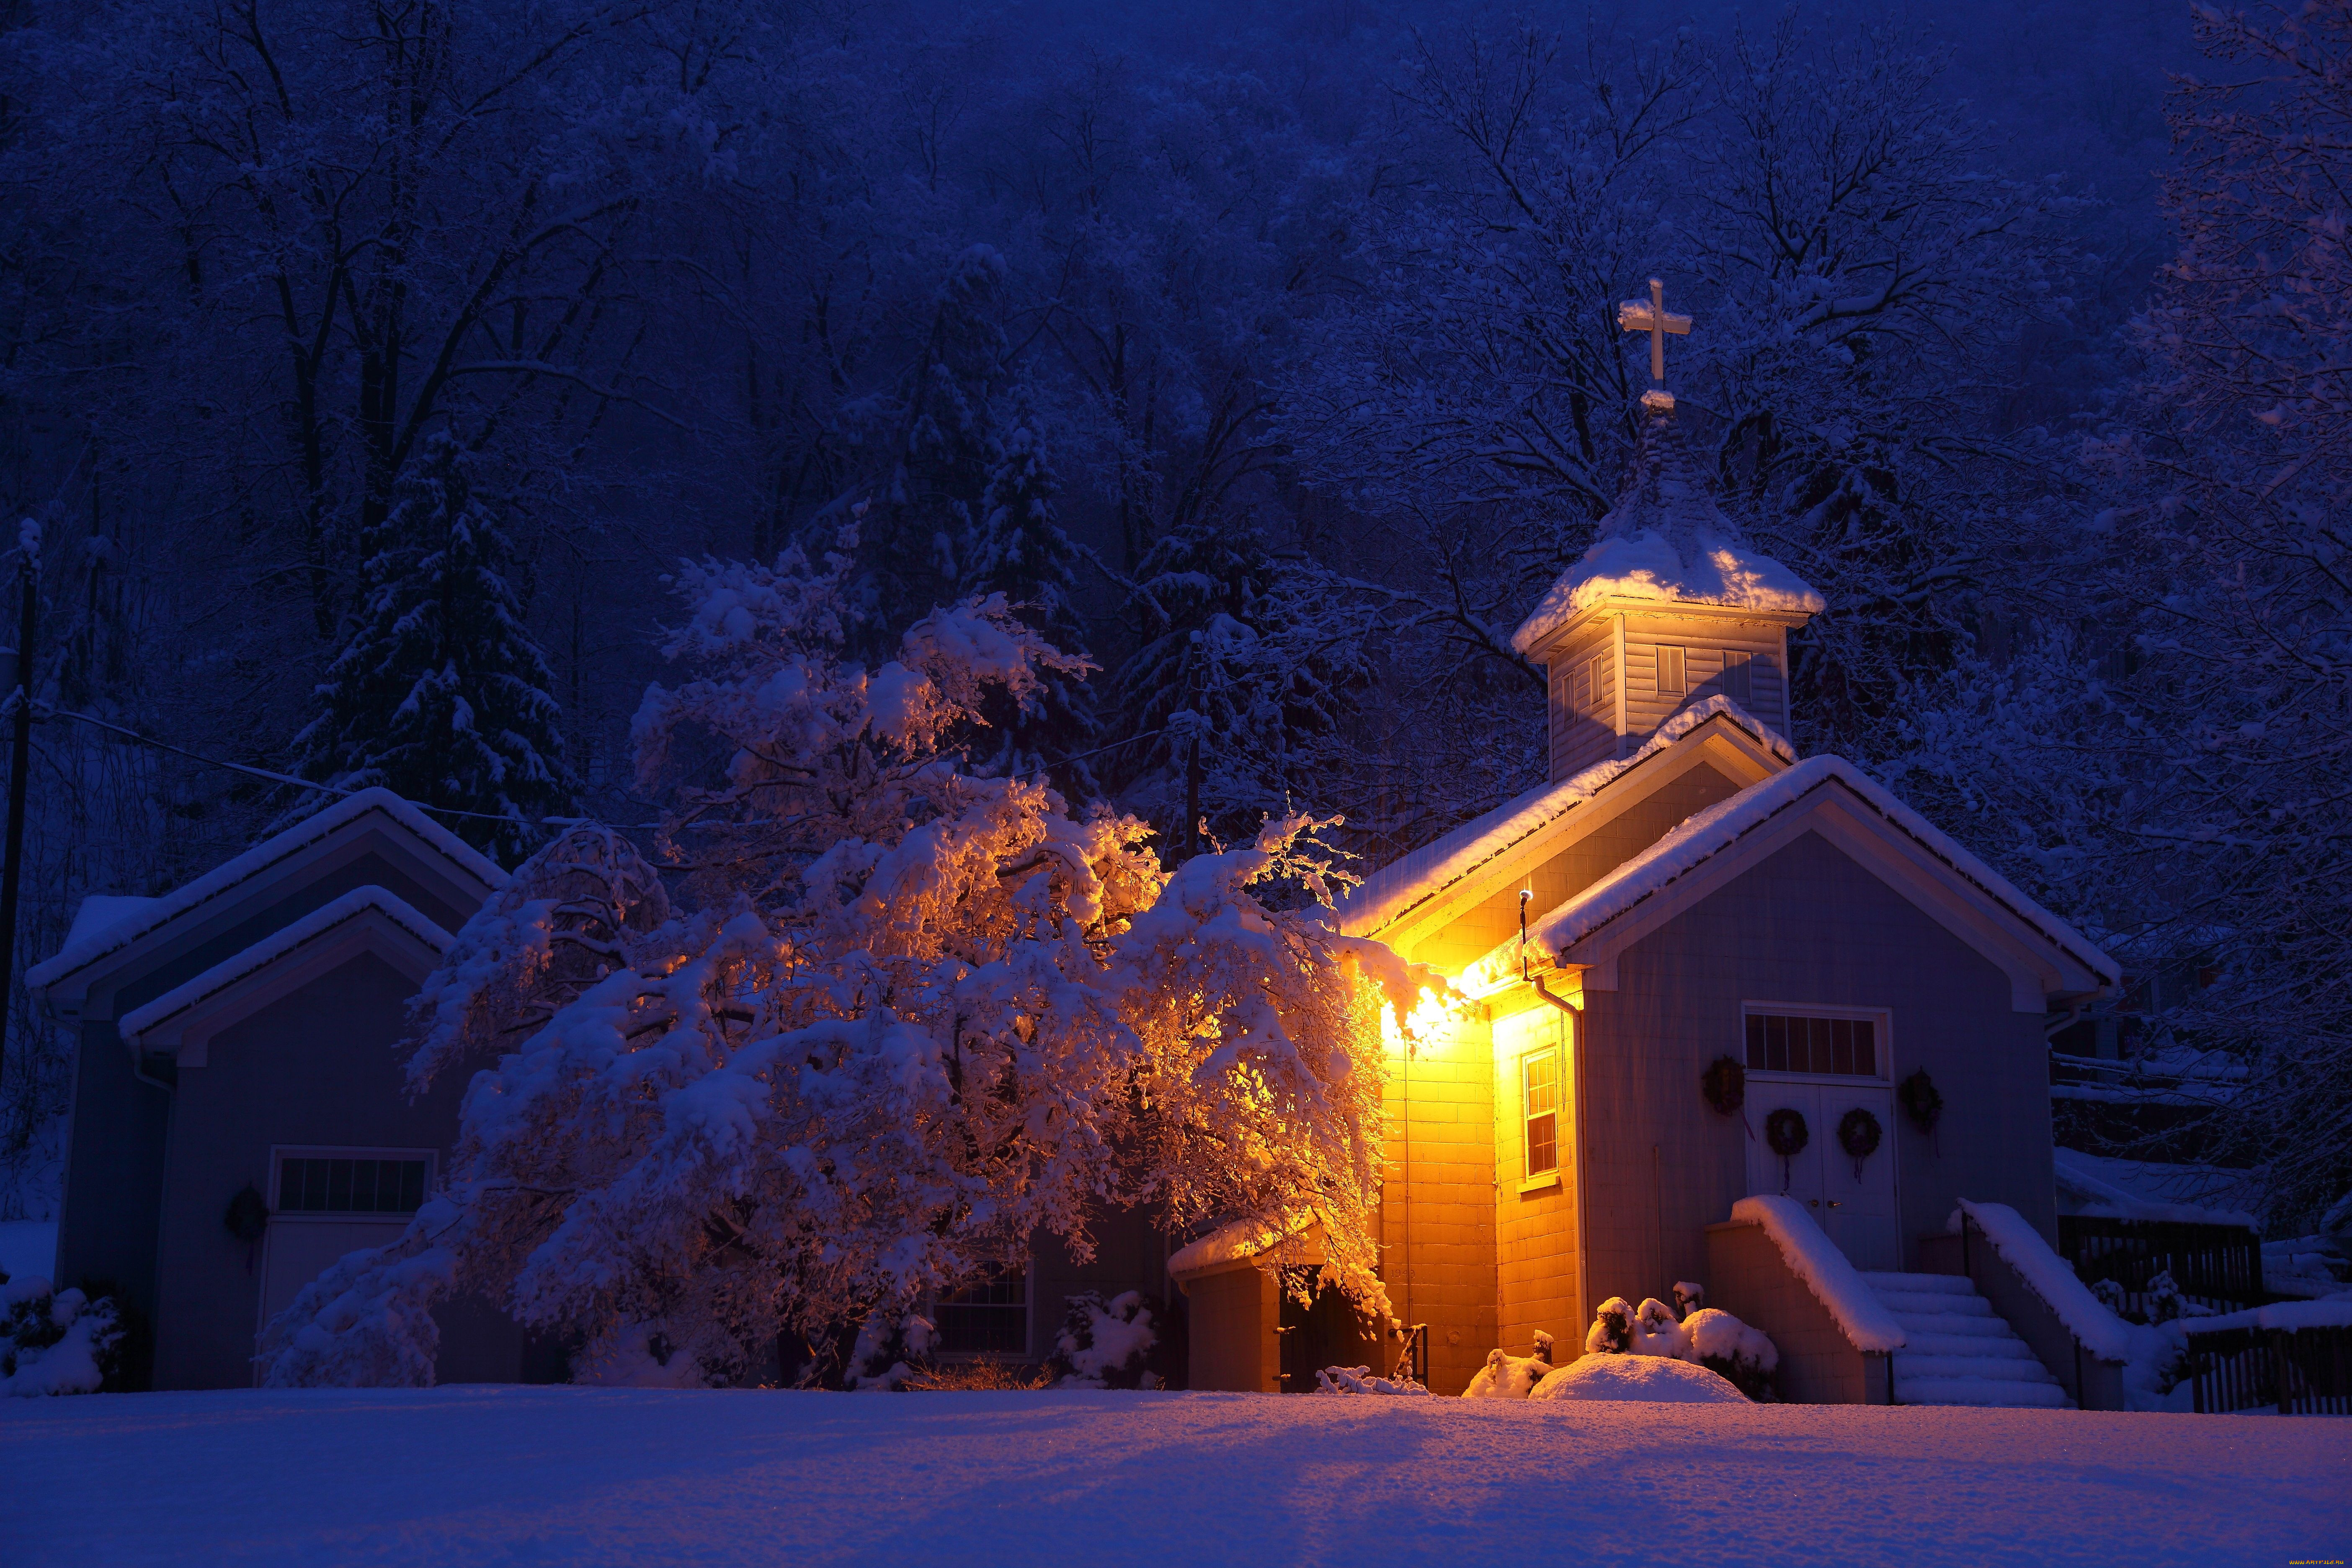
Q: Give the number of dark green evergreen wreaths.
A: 5